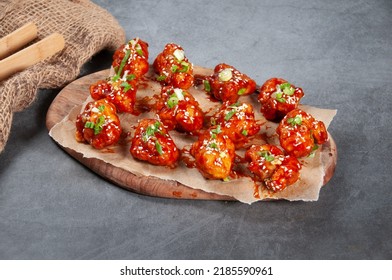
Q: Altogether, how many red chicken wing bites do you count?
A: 12